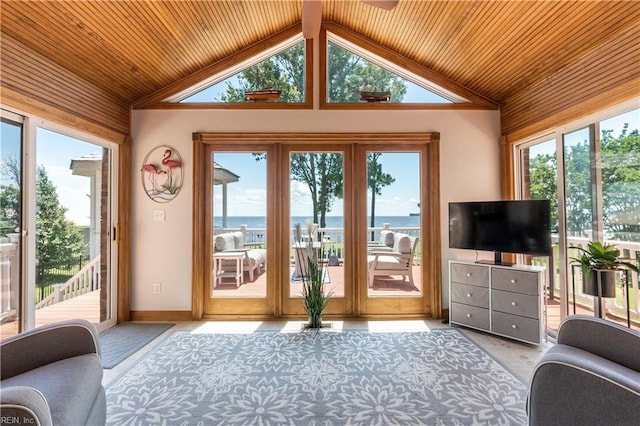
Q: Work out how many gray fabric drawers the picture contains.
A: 6